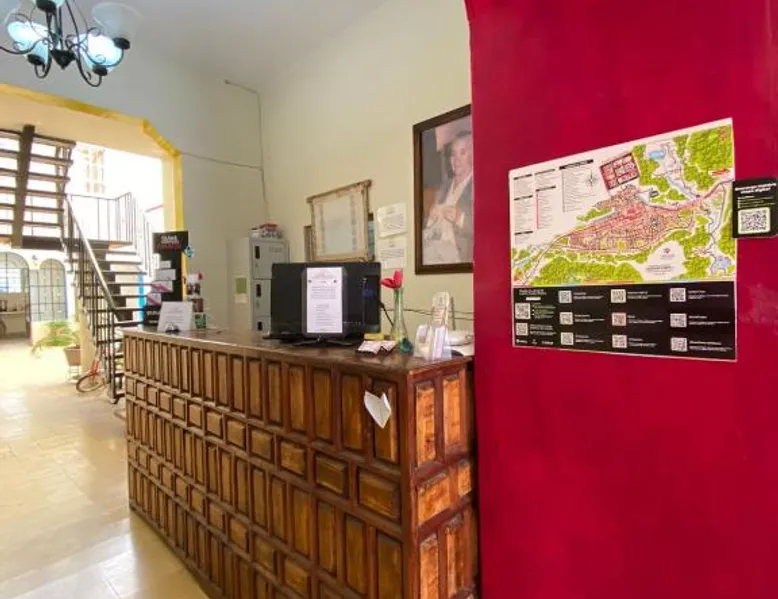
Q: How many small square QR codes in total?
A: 12